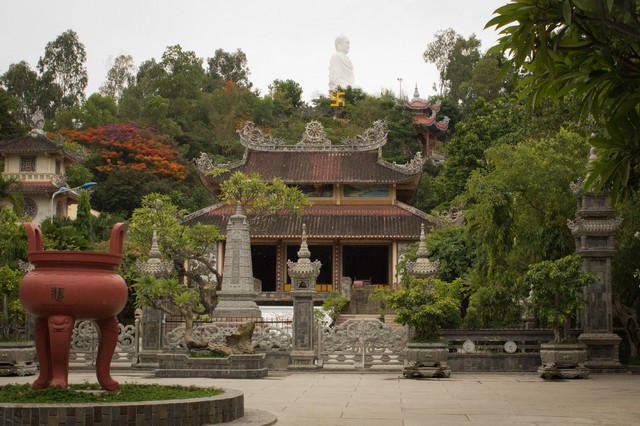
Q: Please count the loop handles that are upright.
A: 2